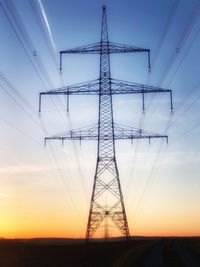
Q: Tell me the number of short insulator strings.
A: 6